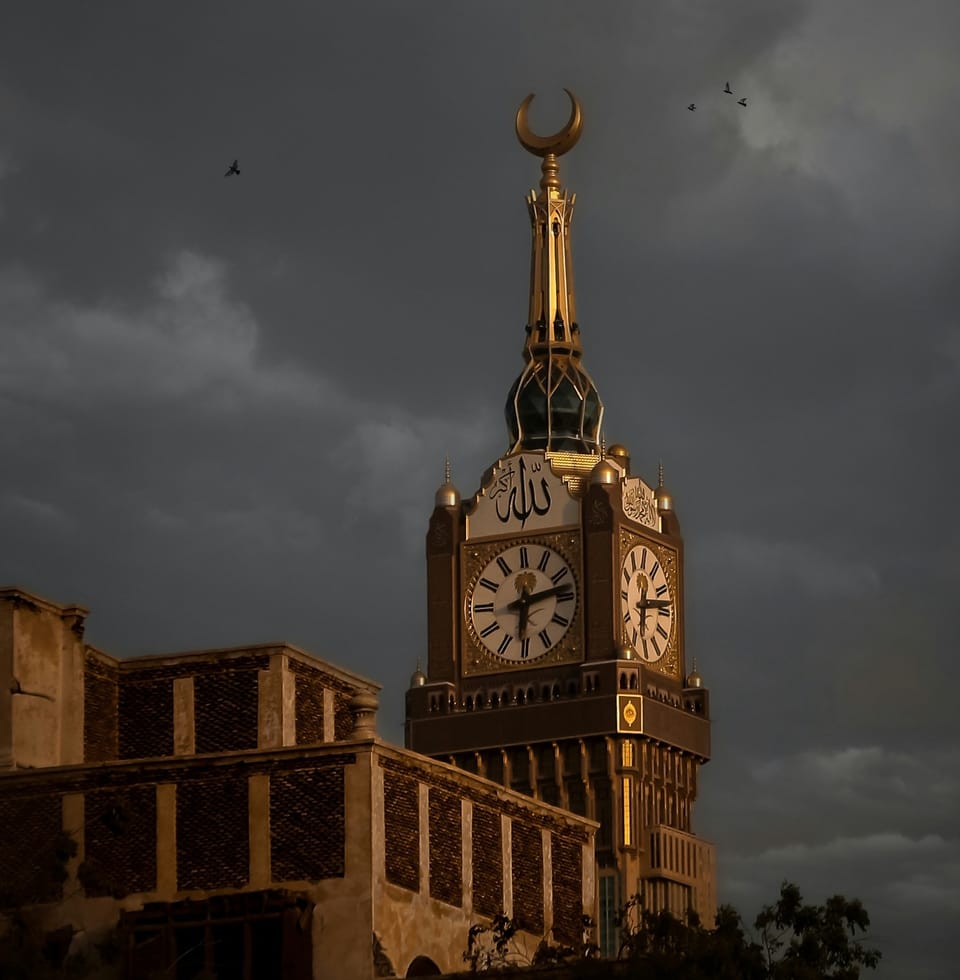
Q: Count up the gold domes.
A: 7